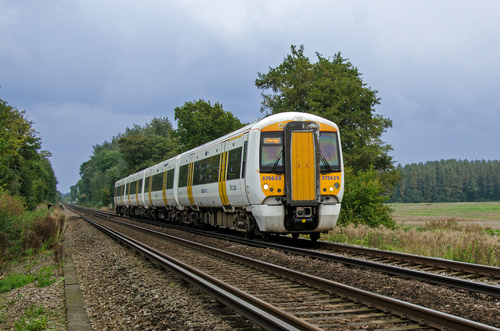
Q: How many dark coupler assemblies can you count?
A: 1